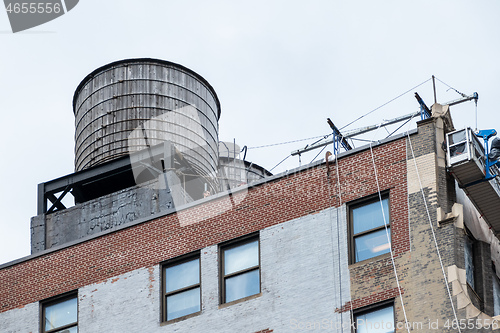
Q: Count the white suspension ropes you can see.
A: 3